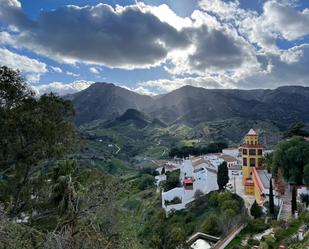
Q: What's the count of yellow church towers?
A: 1